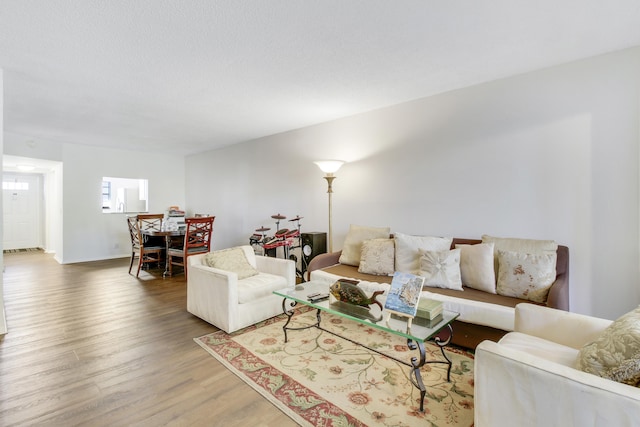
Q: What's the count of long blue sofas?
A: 0